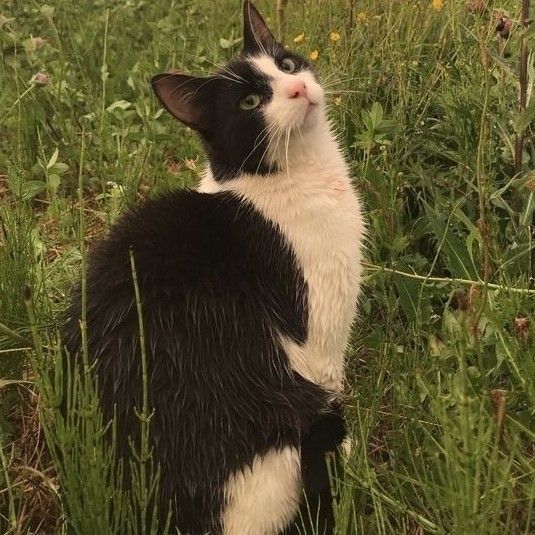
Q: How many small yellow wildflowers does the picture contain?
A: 5